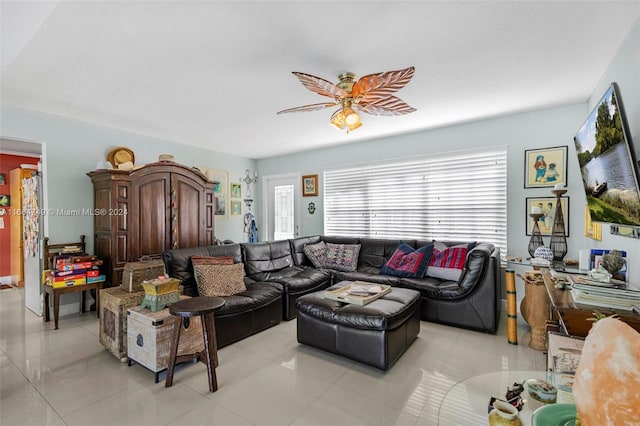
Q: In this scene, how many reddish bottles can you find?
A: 0